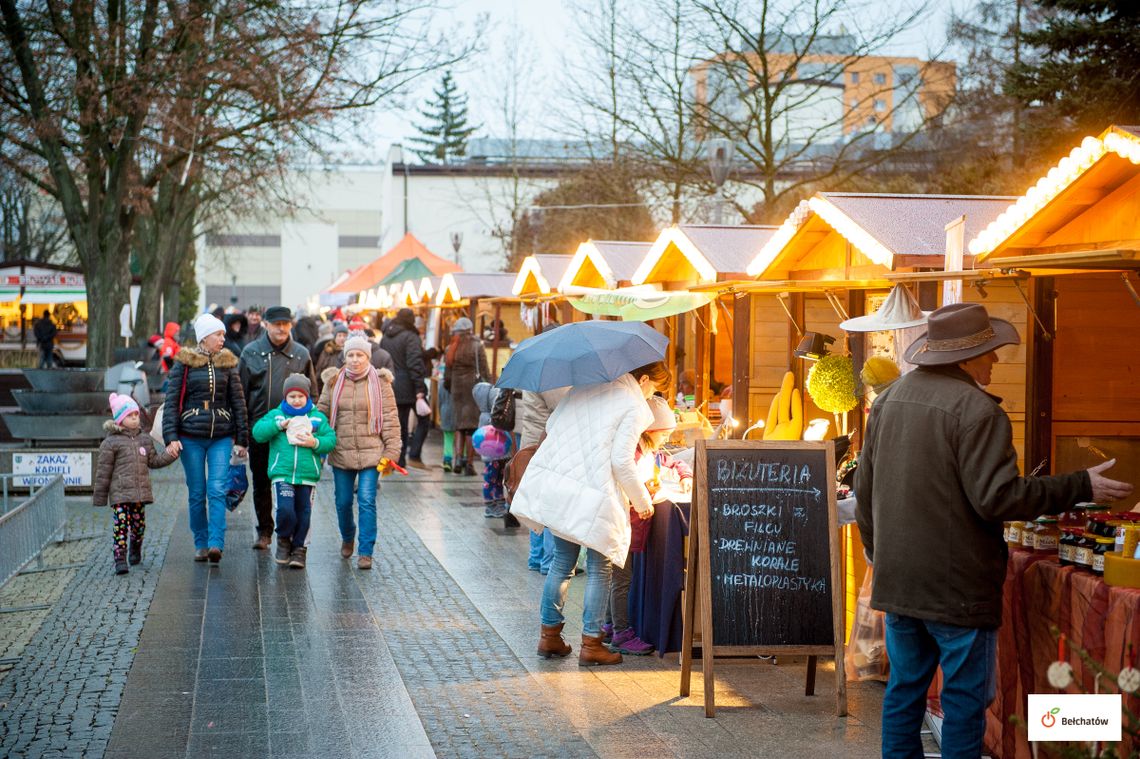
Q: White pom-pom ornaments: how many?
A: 2